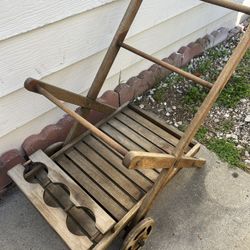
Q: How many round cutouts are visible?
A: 3